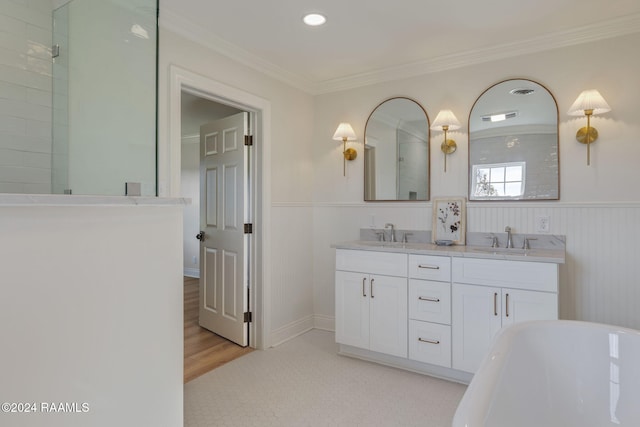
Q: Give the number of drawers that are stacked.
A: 3